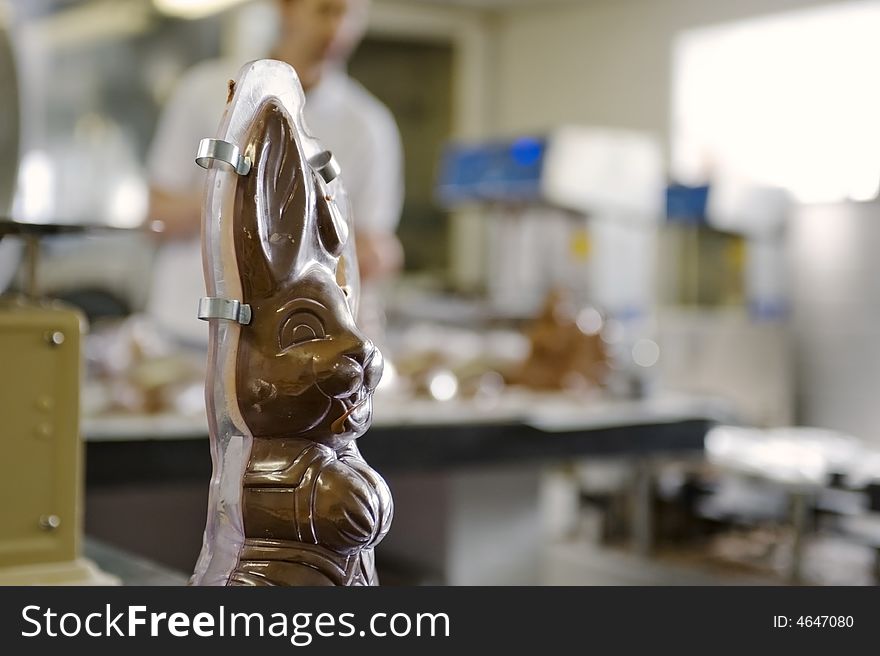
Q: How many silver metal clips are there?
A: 3